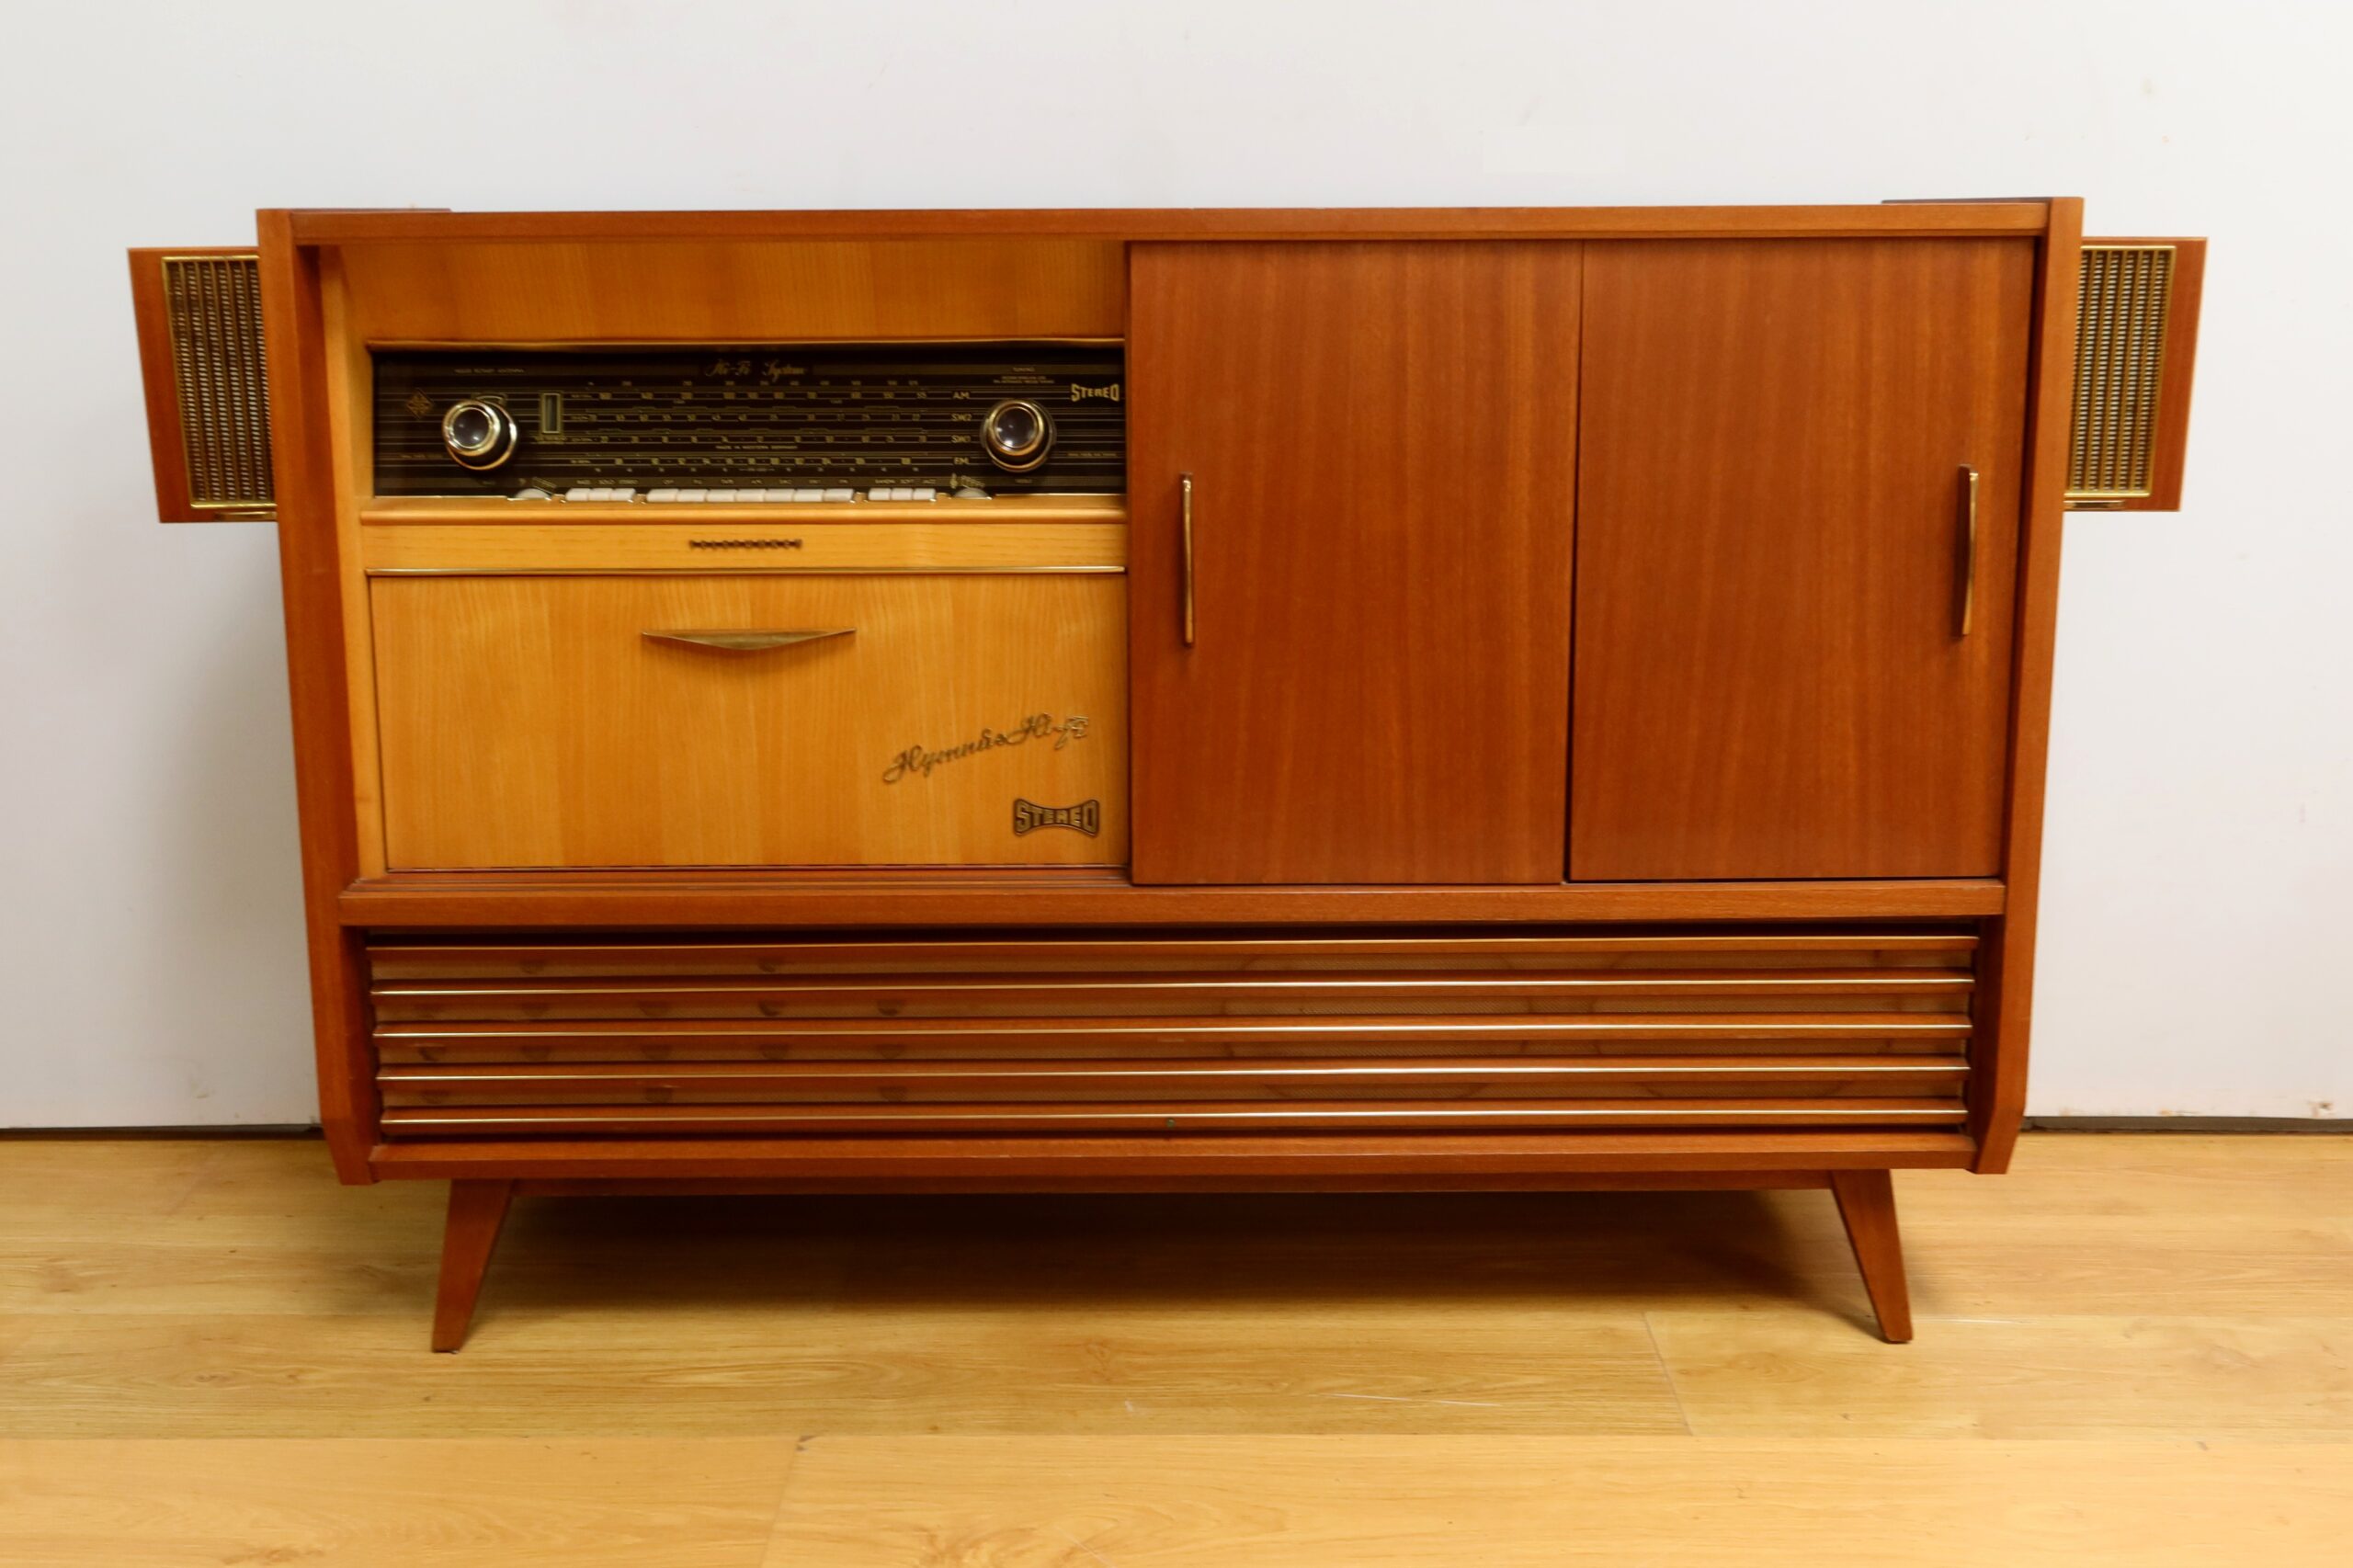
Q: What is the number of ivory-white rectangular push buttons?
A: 13